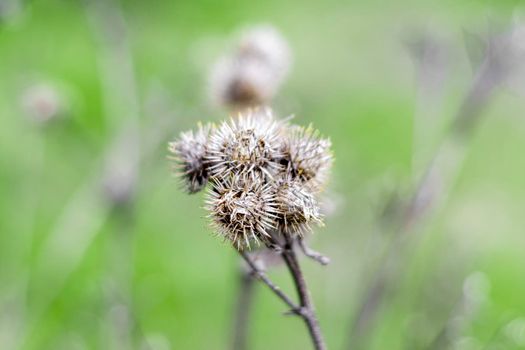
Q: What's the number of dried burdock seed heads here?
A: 5